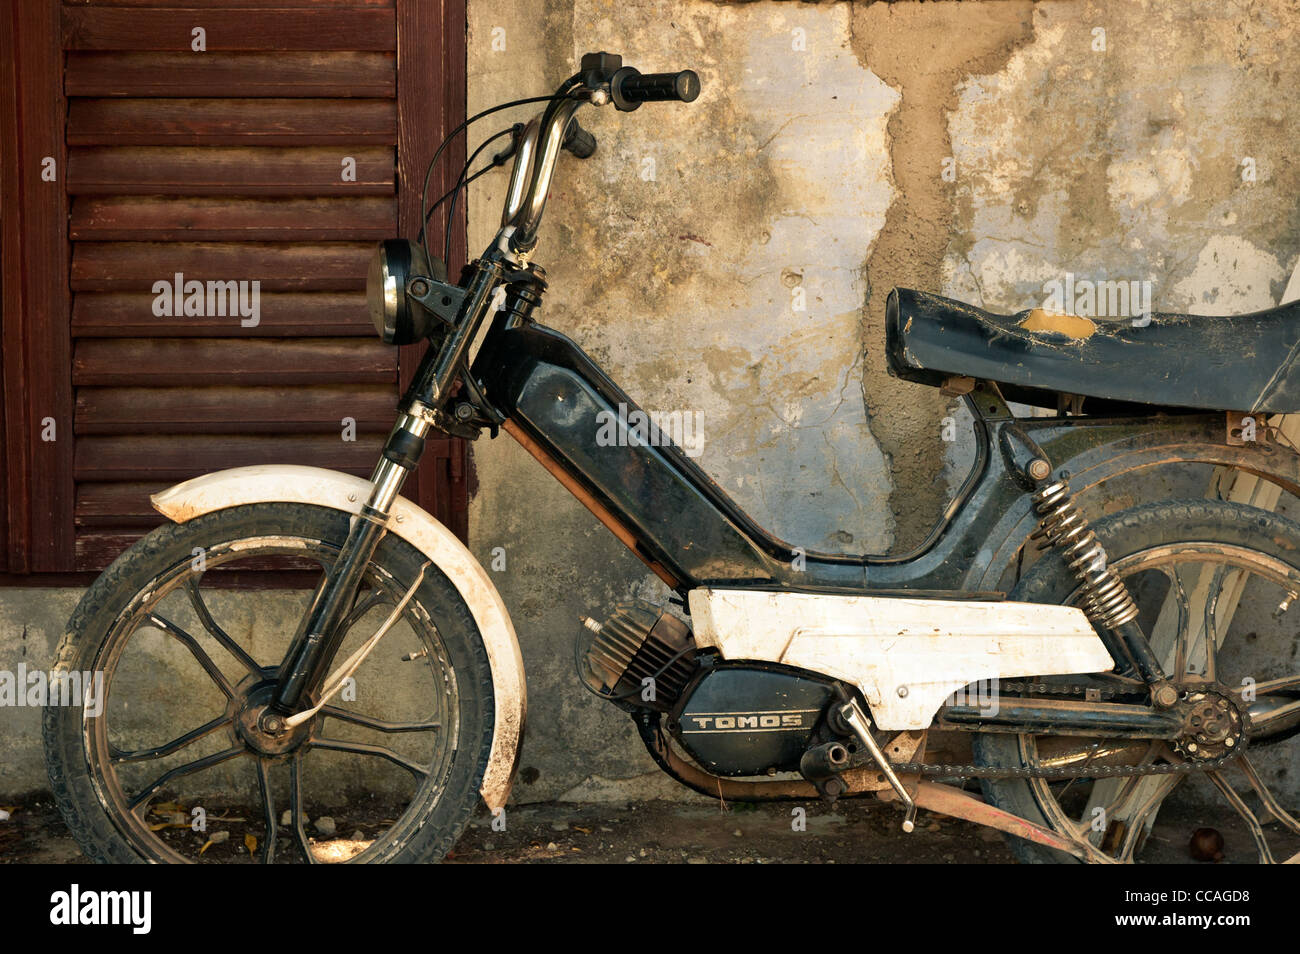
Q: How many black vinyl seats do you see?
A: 1